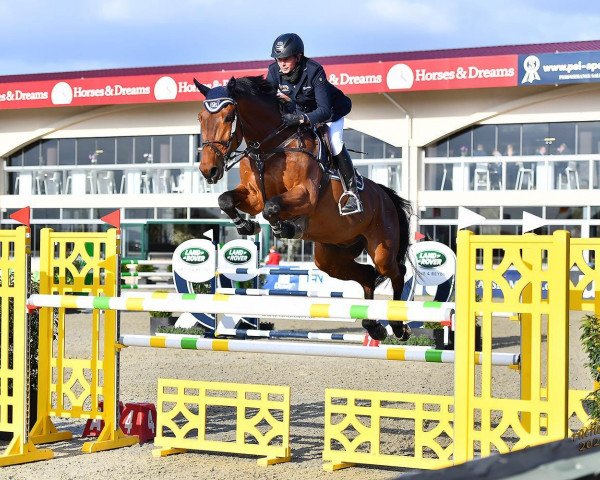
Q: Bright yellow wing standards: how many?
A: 4